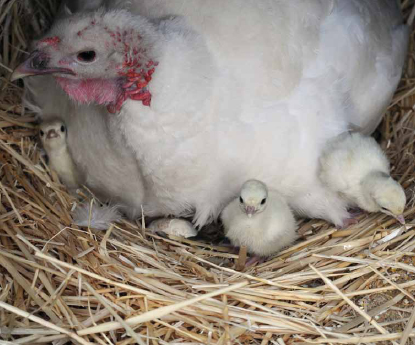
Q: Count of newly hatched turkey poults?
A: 3